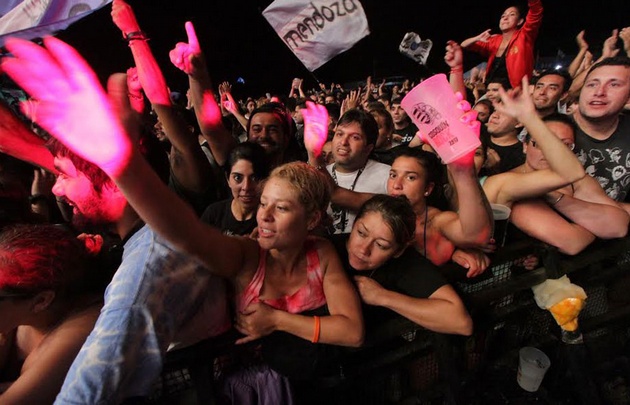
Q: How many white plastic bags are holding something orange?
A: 1